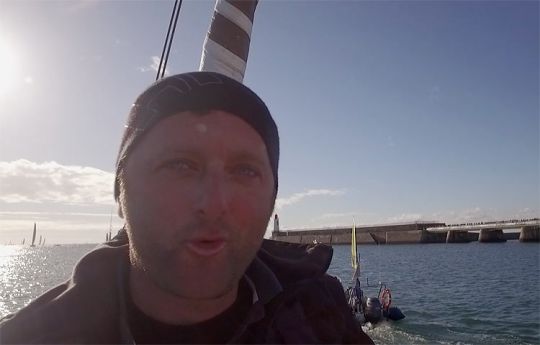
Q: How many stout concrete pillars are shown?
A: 3